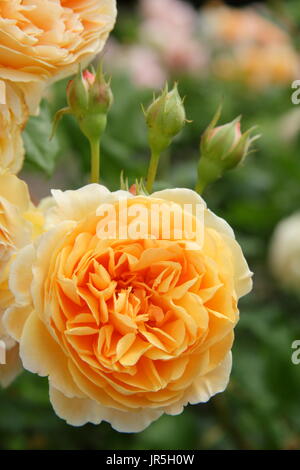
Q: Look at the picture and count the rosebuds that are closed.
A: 3